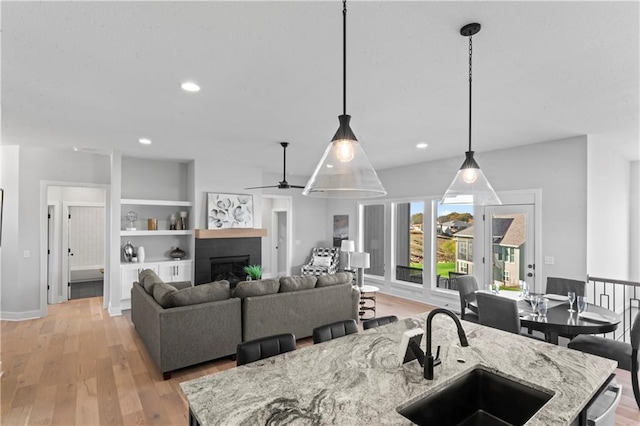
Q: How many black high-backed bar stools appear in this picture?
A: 3